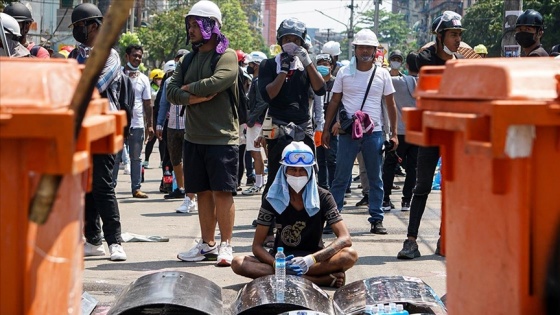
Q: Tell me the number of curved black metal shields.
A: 3